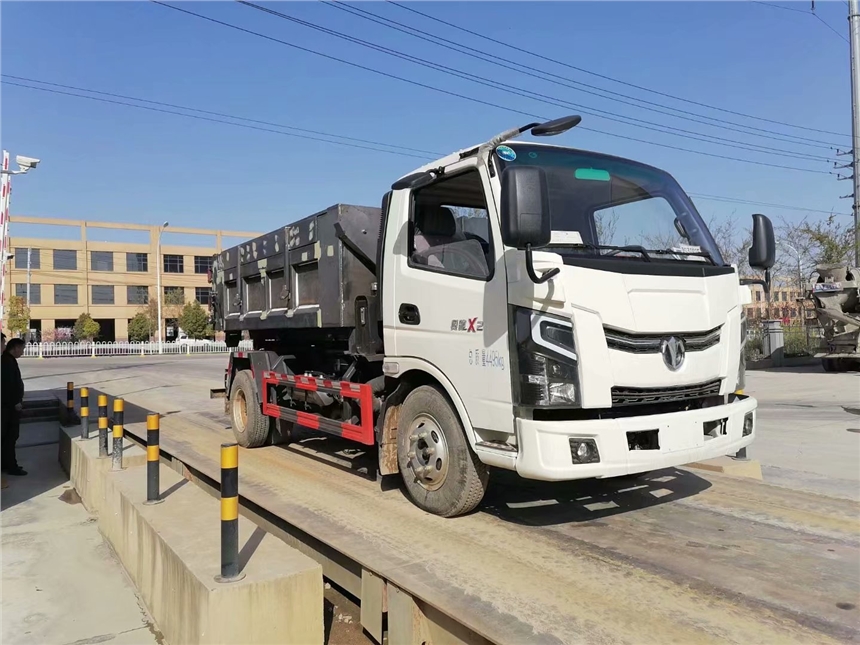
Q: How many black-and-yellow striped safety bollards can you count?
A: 6